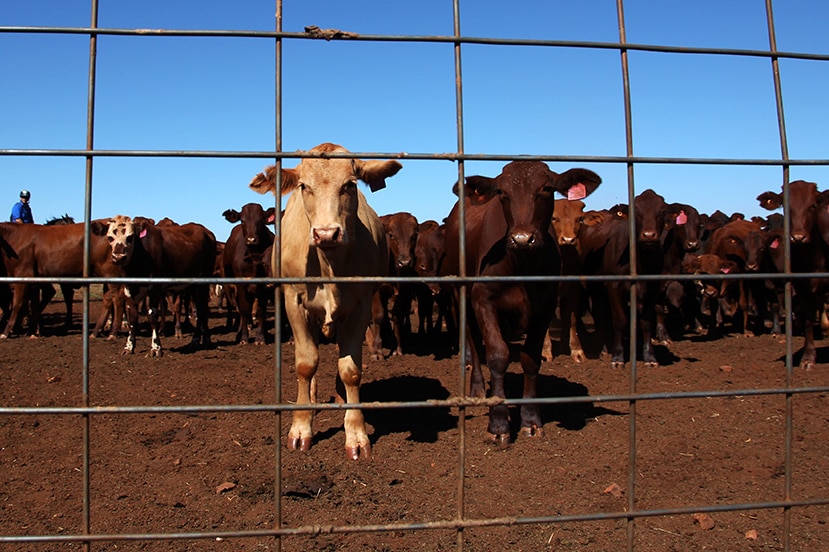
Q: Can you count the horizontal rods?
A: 5